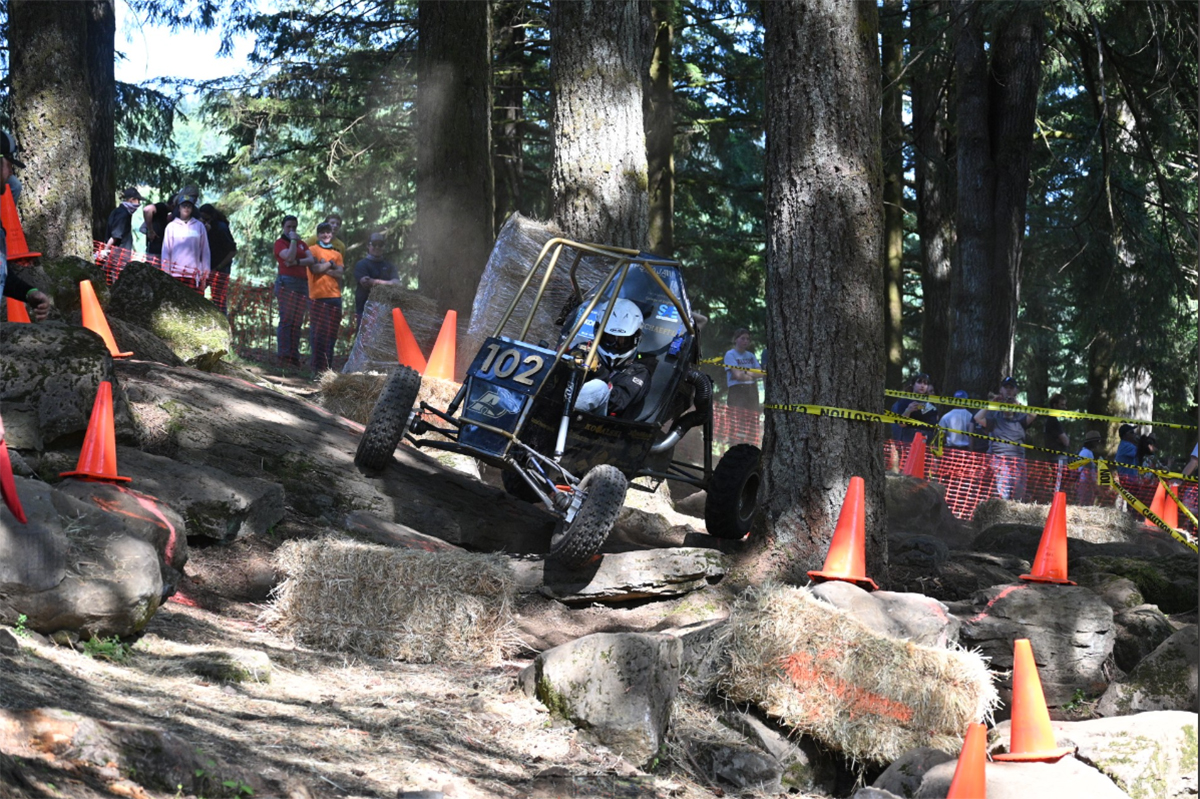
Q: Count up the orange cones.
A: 13